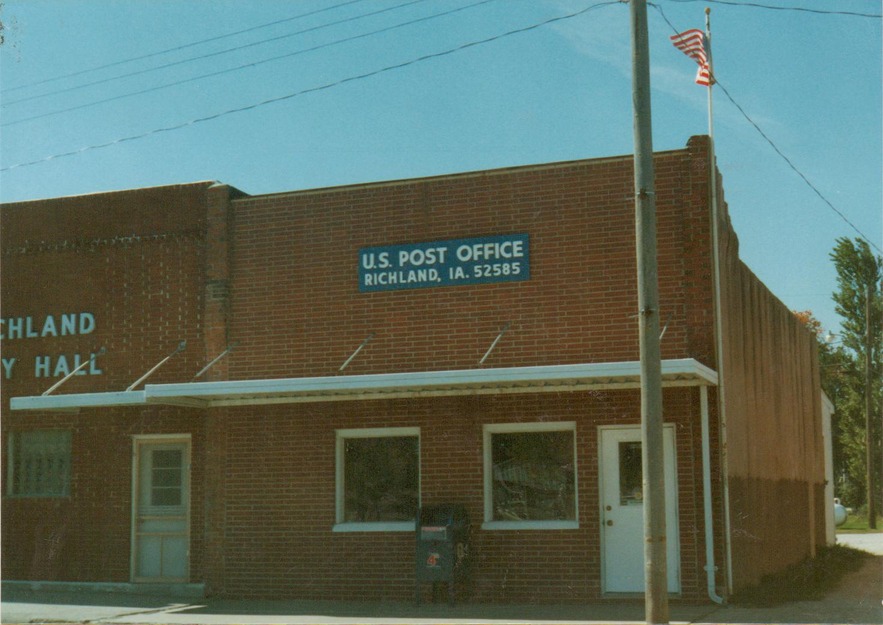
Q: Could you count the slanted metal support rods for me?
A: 6